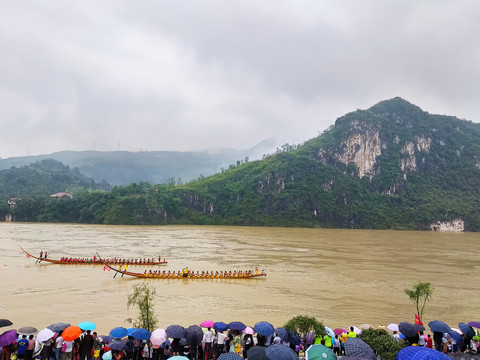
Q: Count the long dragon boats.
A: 2